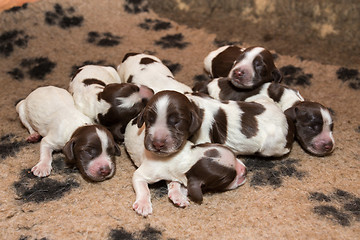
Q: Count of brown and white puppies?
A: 7